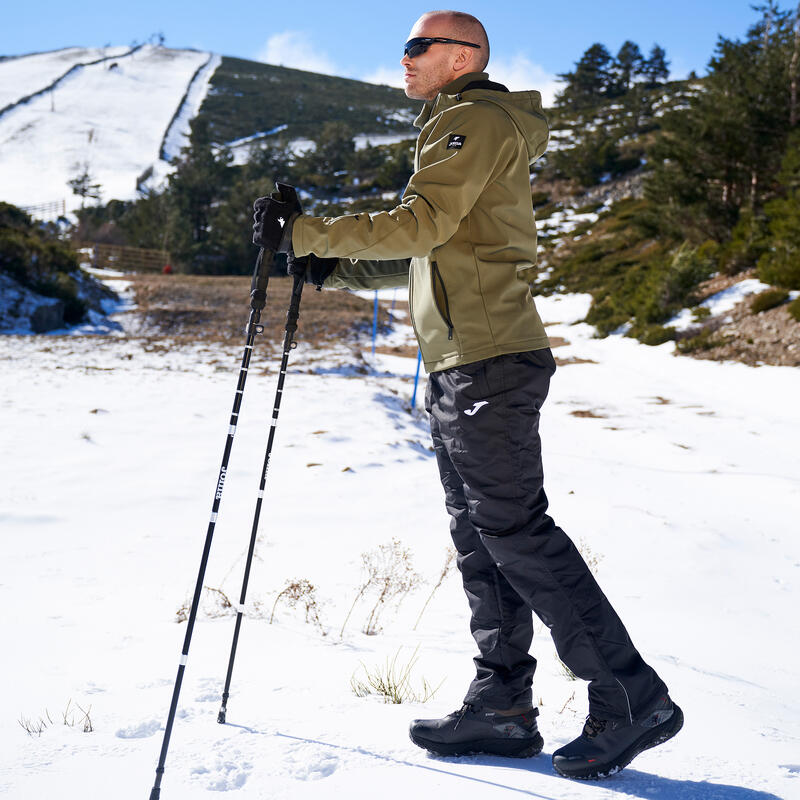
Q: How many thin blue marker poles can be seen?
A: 3